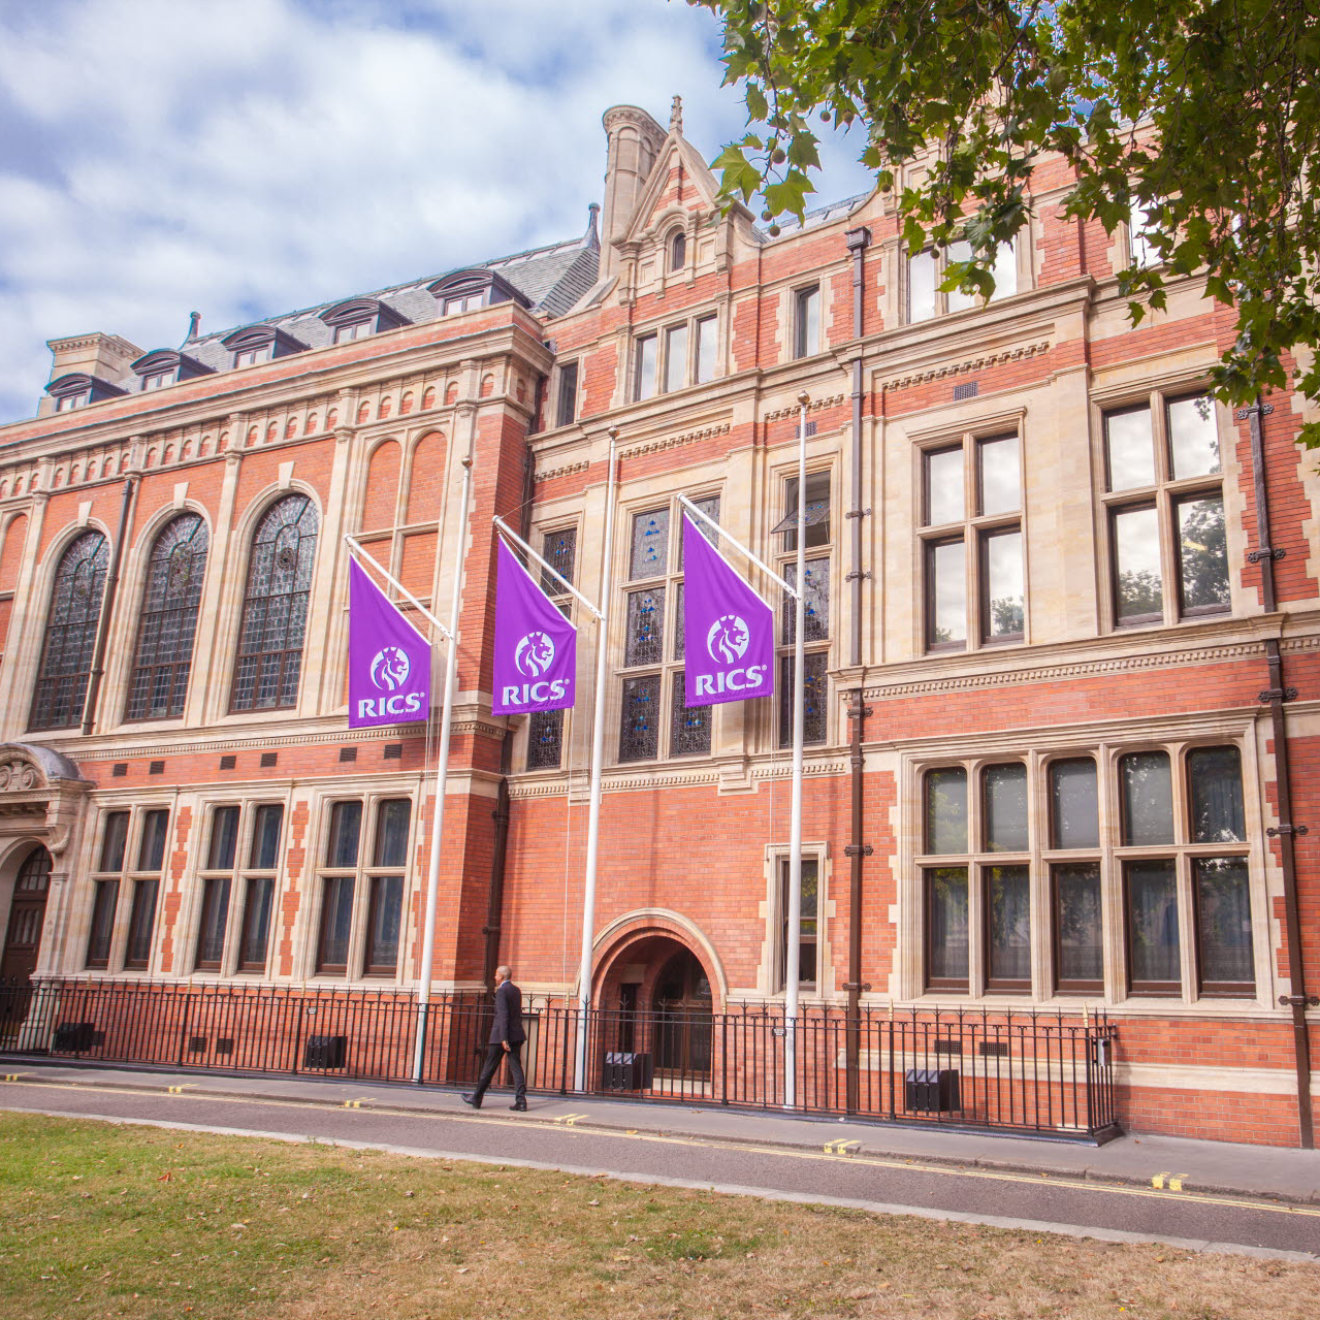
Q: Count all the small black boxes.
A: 4